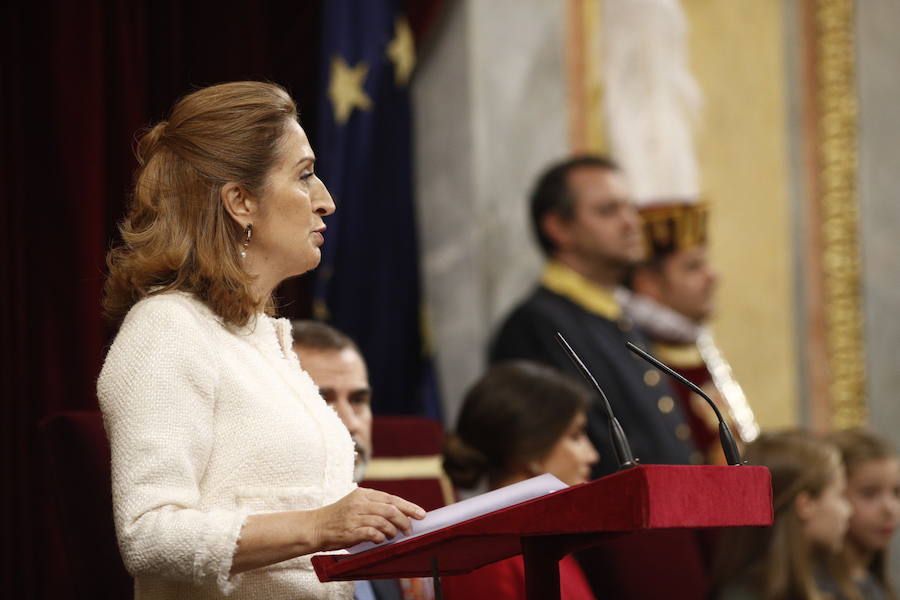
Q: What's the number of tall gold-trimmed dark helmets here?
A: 1